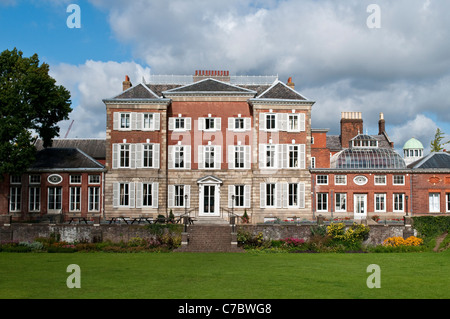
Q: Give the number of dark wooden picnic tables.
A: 5